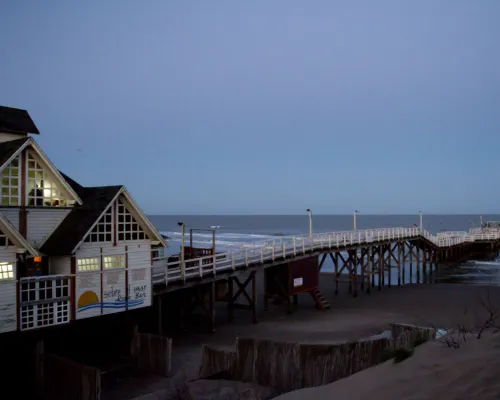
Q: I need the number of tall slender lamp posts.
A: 4